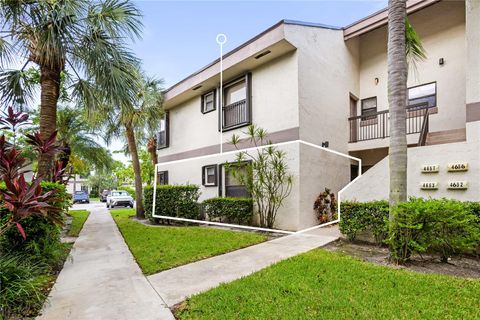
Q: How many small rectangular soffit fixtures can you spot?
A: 2